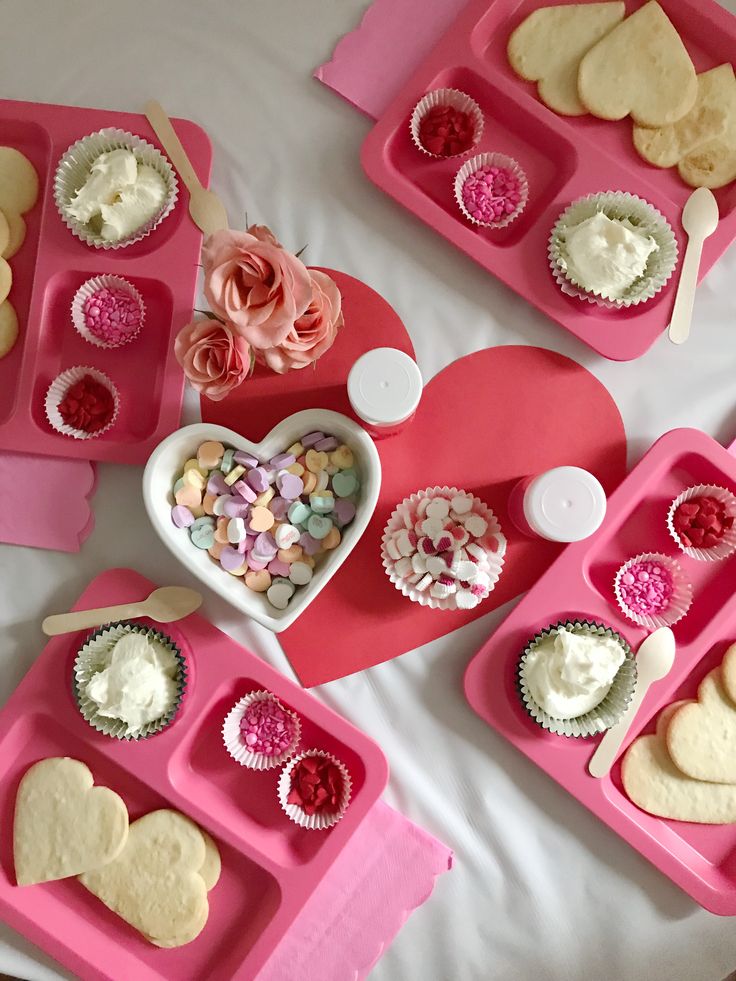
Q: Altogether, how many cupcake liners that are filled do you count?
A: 13